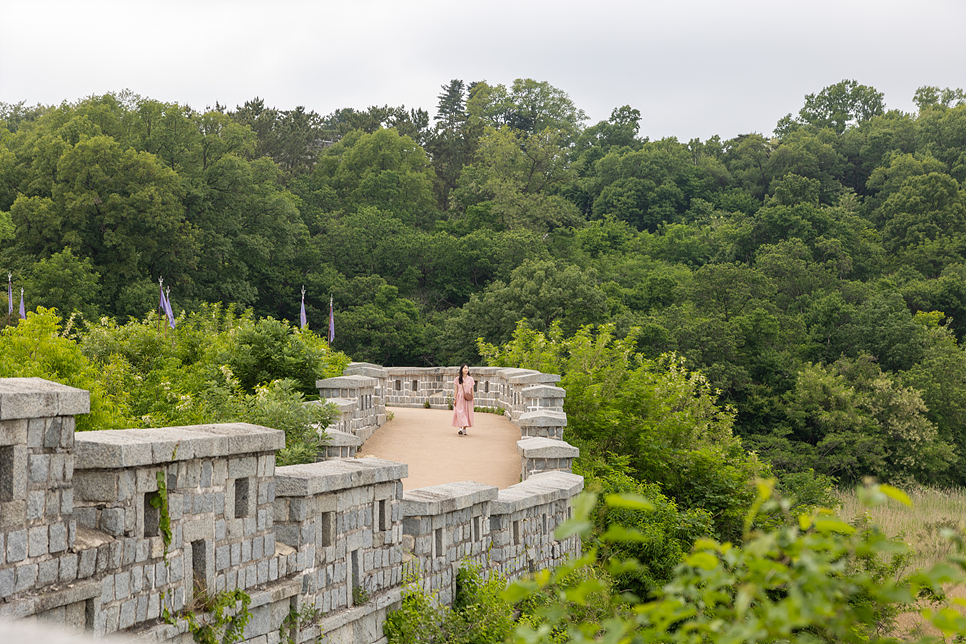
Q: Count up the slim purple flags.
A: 6